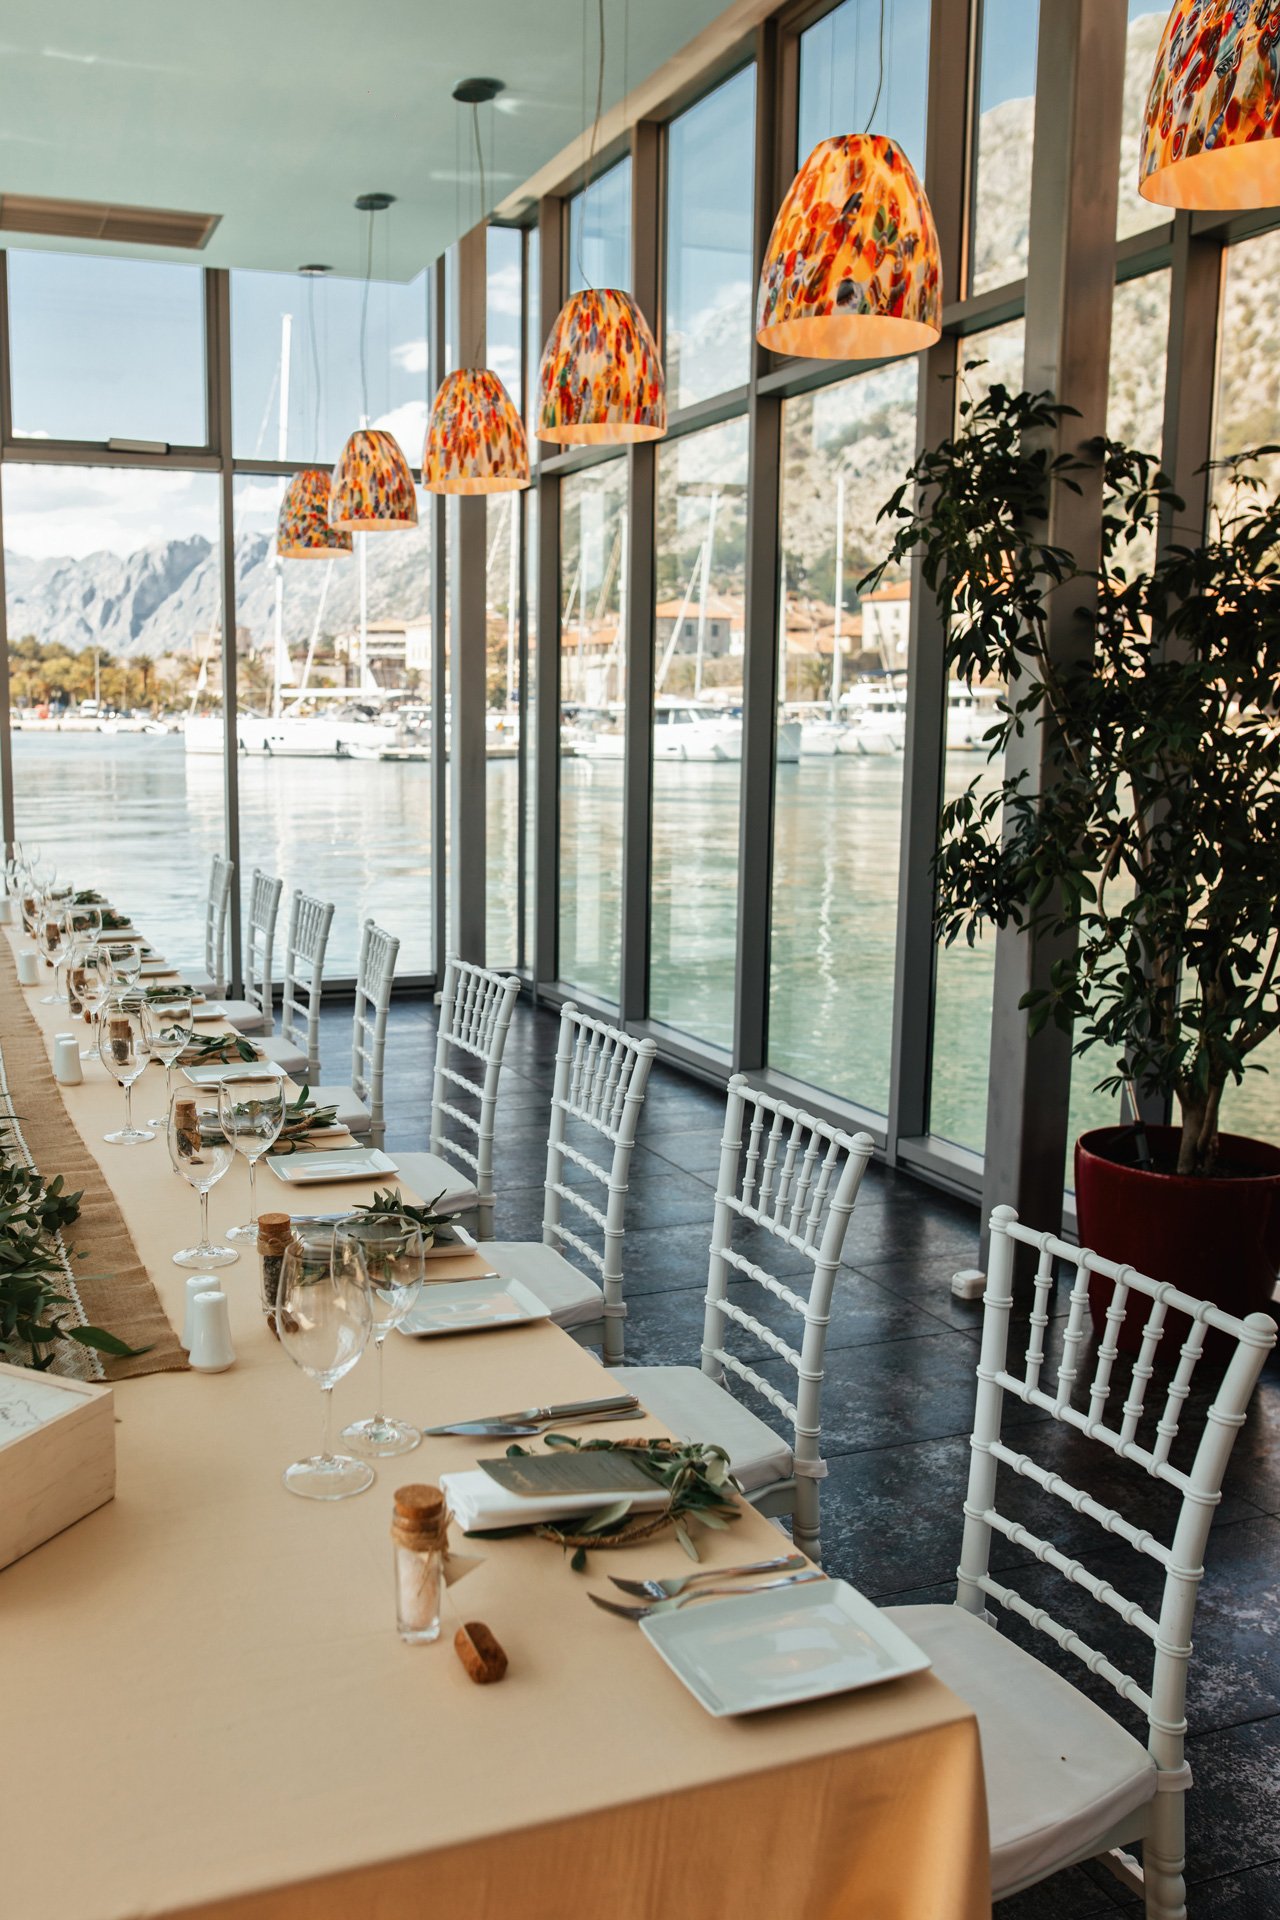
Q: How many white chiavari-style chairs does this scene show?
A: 8